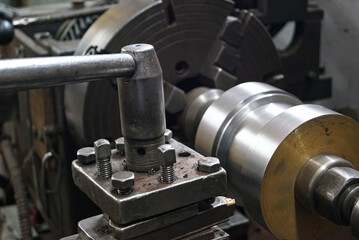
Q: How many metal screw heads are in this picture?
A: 7